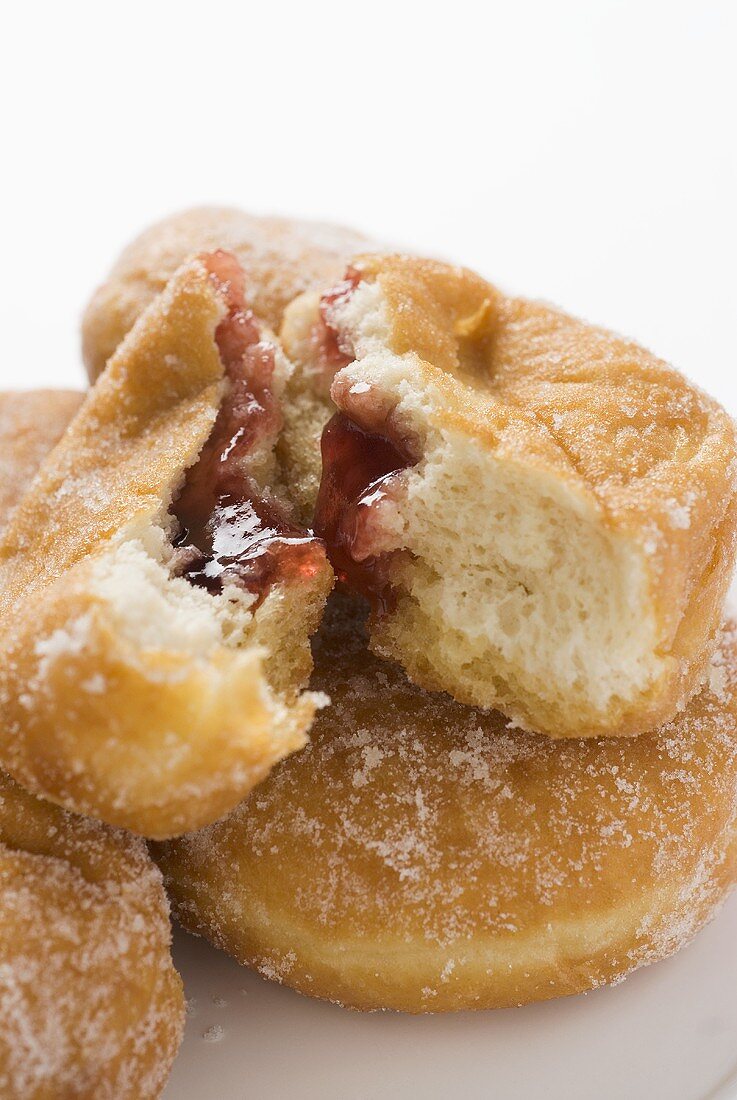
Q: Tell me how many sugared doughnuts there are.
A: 5